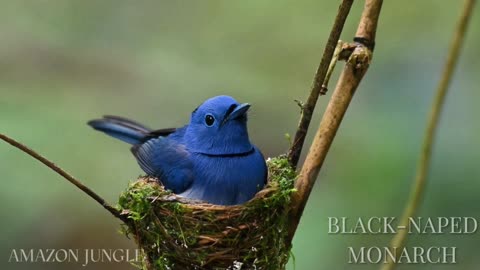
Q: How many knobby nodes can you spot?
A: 1